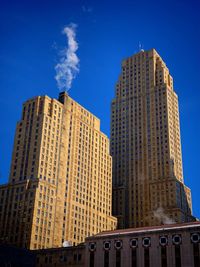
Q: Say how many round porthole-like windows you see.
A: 8